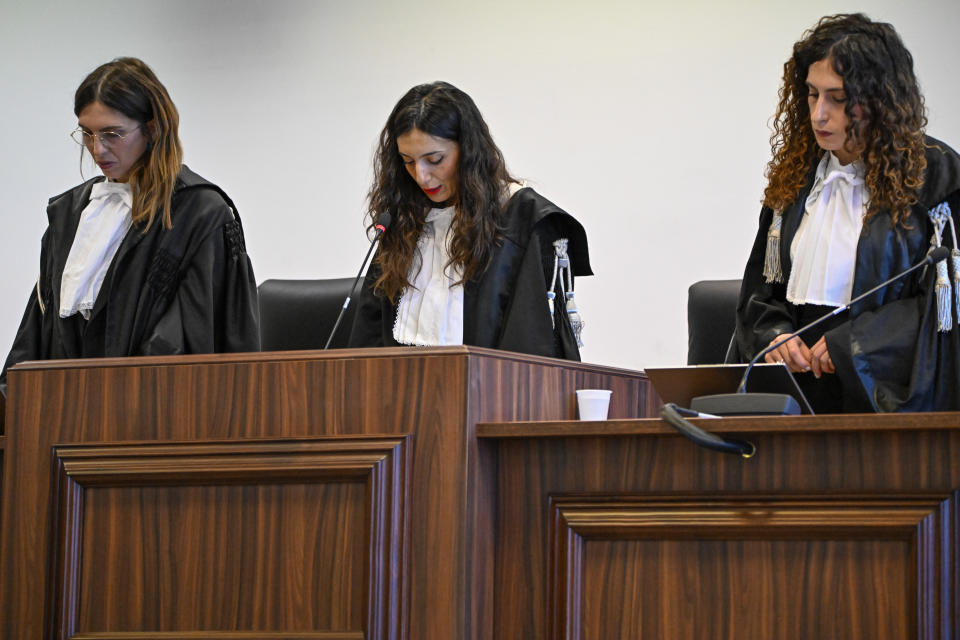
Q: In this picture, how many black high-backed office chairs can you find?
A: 2